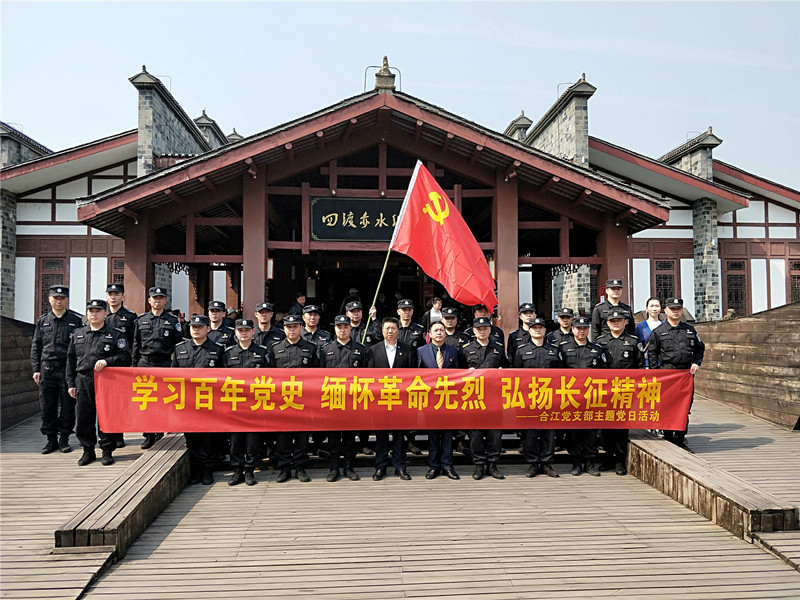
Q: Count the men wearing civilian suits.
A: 2